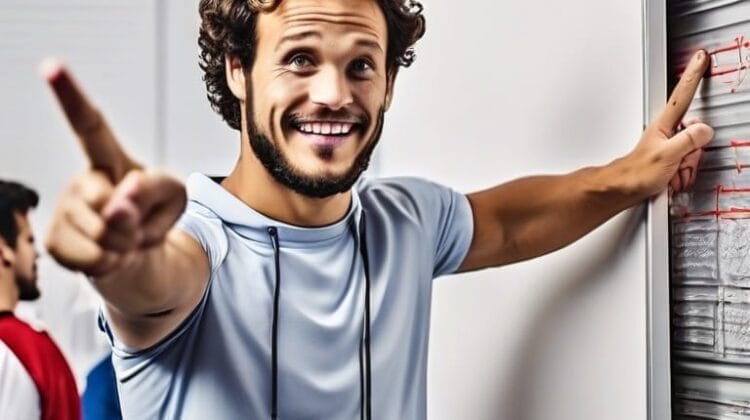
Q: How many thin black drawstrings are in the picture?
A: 2